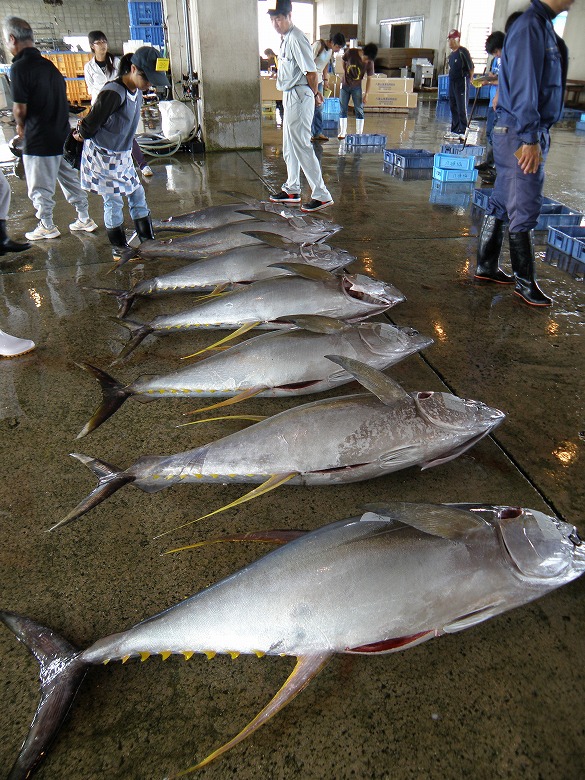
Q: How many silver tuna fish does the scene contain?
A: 7